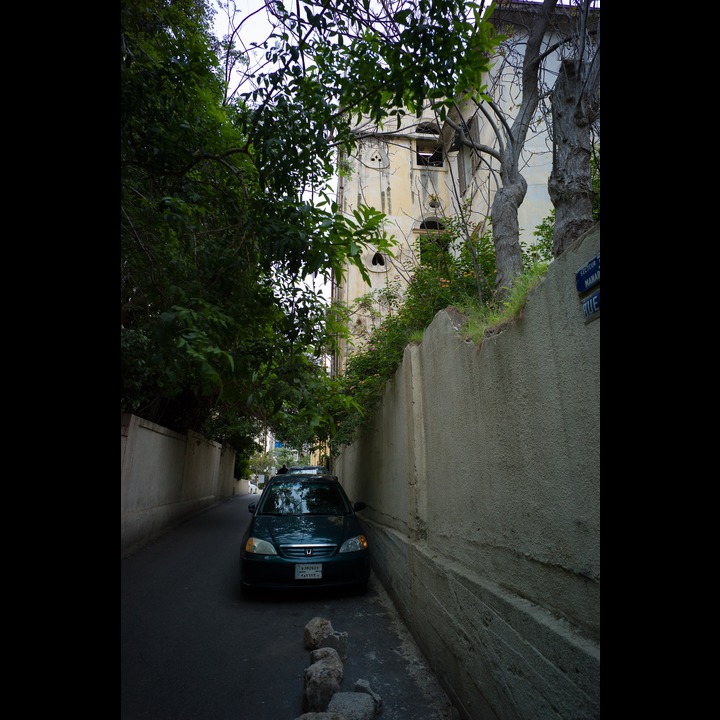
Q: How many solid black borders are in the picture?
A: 2